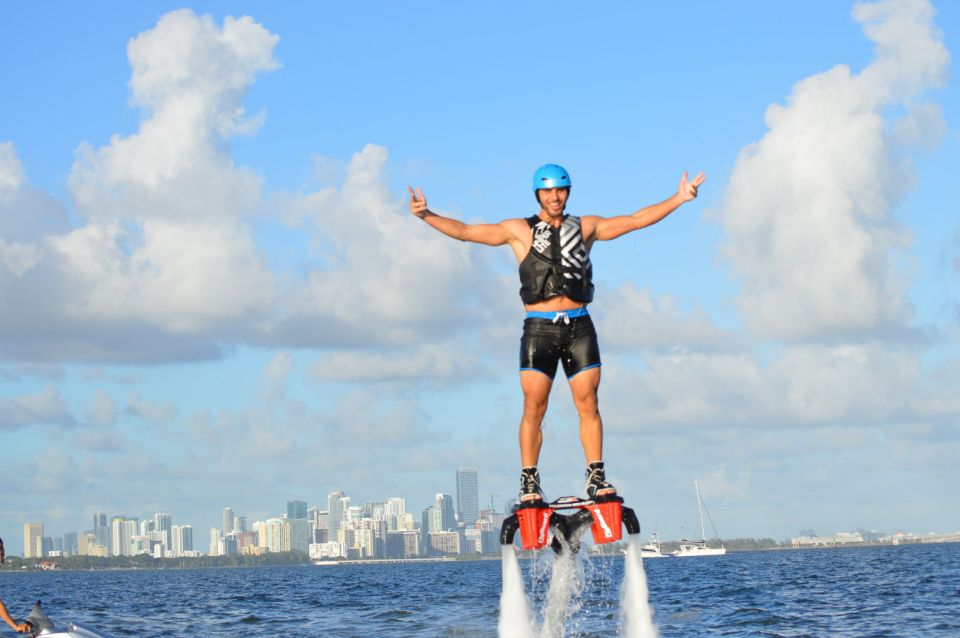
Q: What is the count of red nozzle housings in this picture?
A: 2